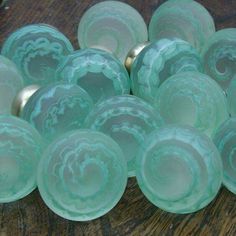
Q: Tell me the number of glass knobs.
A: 15